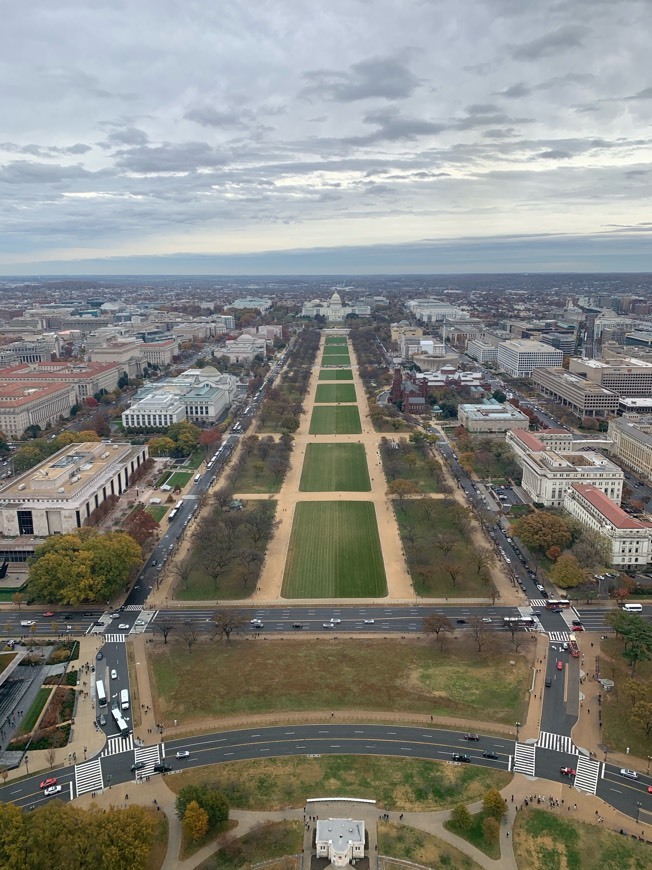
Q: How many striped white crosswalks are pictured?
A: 10